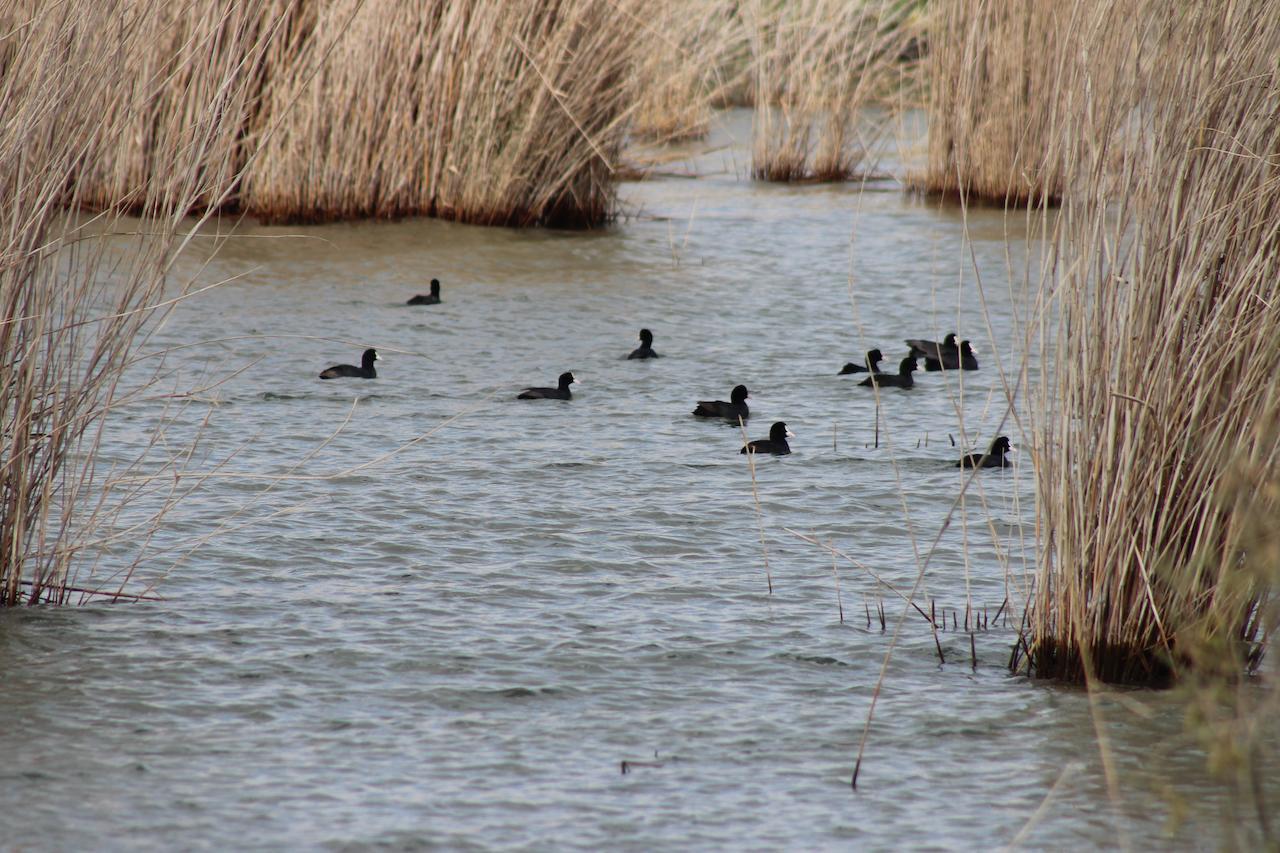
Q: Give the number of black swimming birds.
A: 11